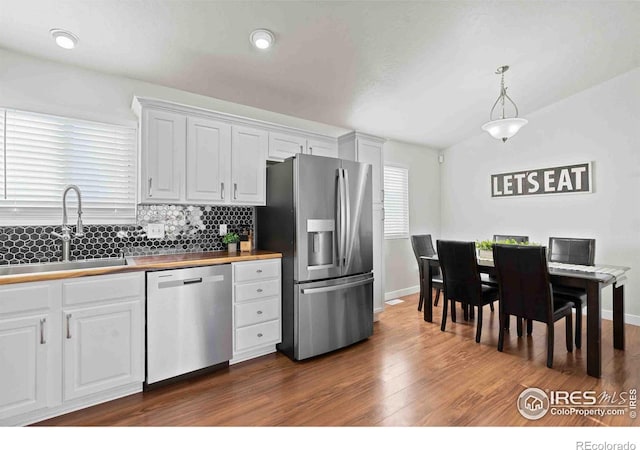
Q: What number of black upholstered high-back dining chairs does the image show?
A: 5